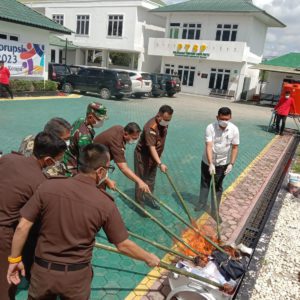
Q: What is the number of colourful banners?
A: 1